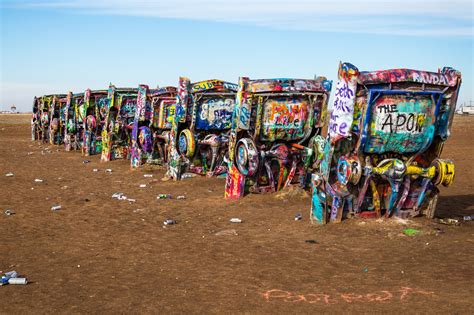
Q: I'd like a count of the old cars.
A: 10